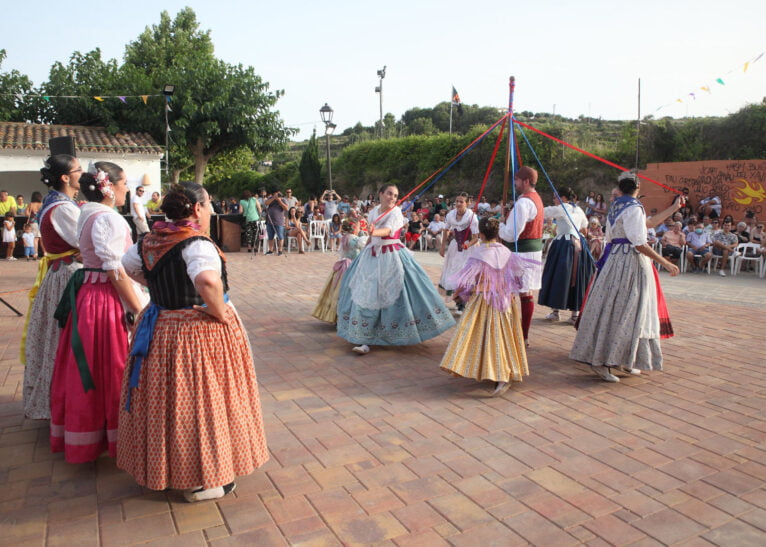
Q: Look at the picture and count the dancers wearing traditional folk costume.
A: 11